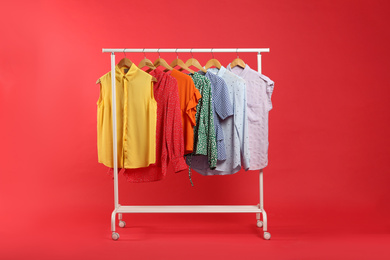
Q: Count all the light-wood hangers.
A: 7